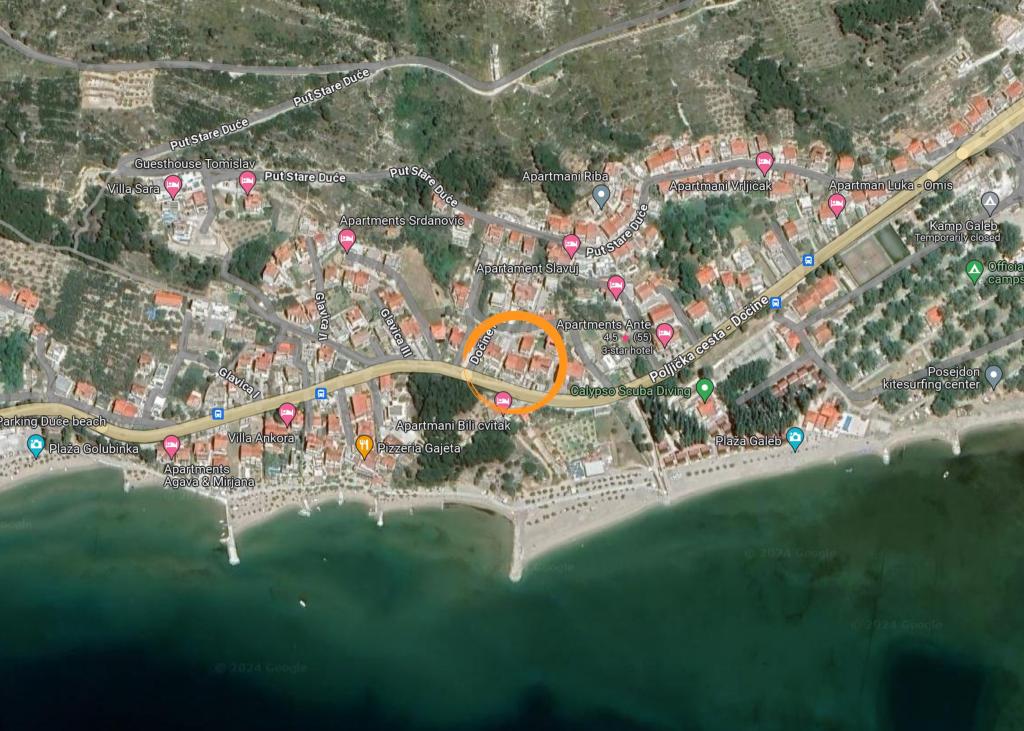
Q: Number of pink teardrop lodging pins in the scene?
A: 11